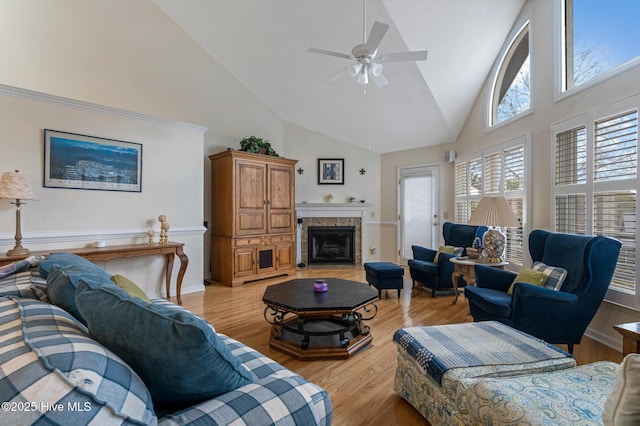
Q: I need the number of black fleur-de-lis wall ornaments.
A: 2